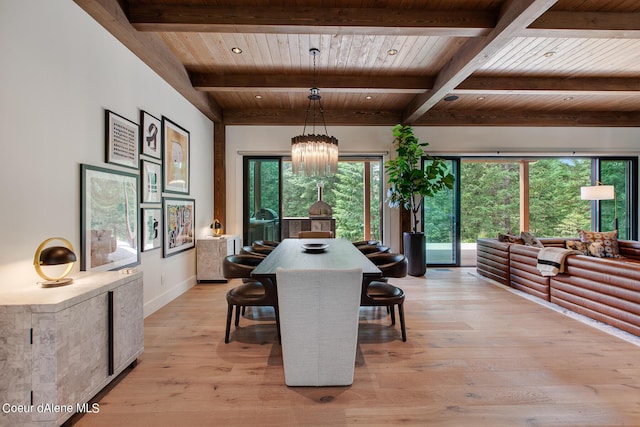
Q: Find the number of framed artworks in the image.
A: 7